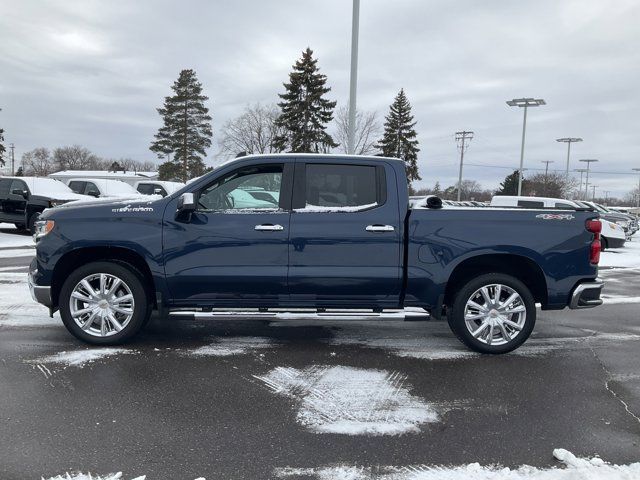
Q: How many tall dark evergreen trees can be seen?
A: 3